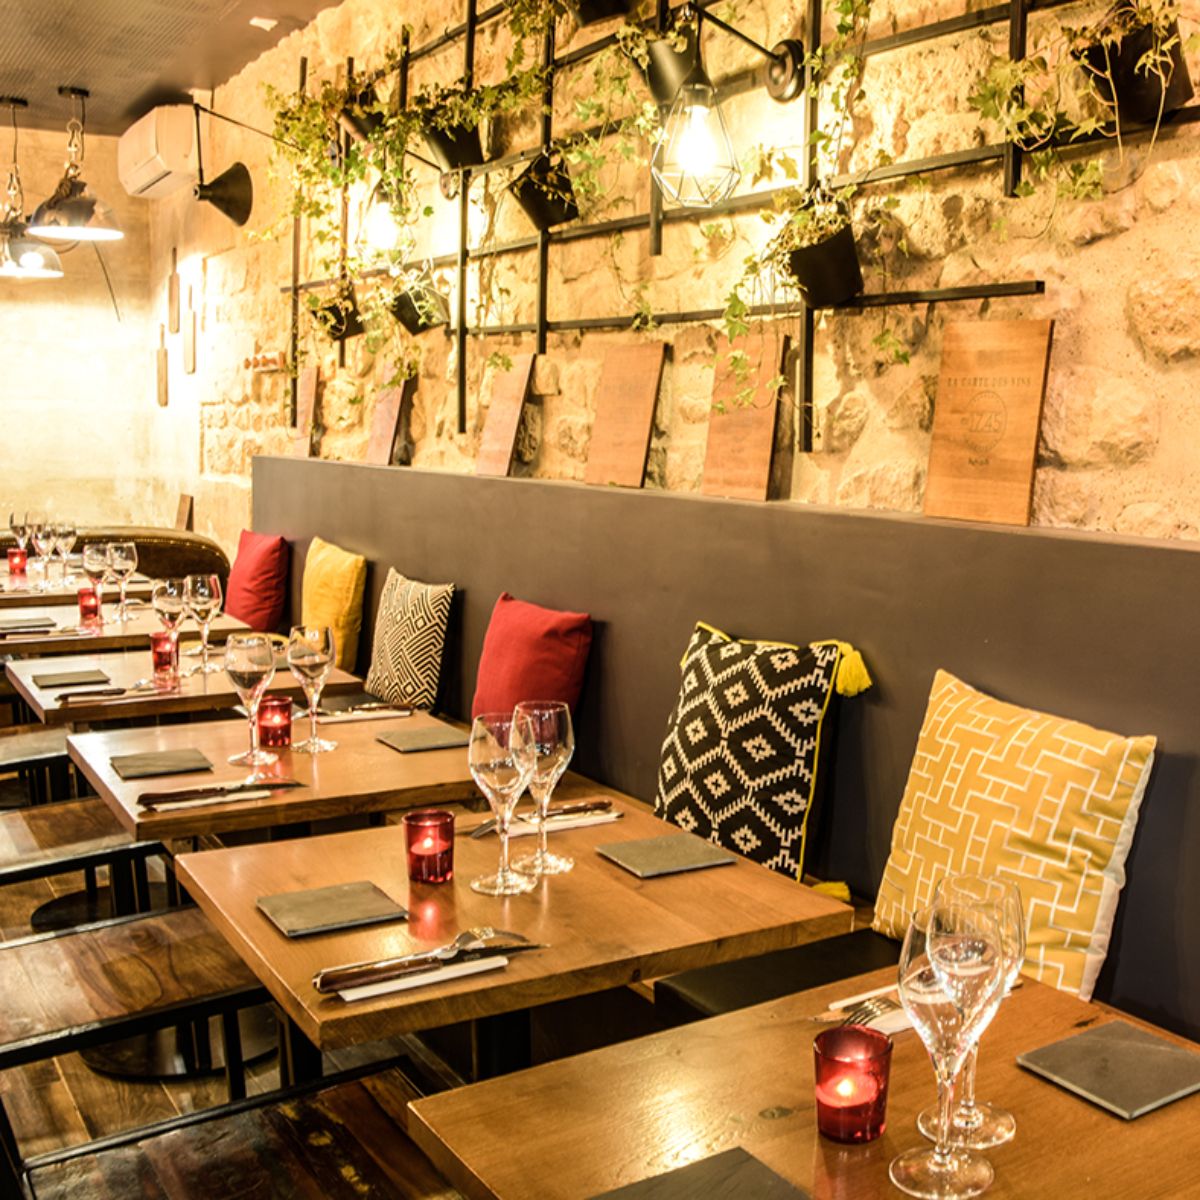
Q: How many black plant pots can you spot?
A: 9